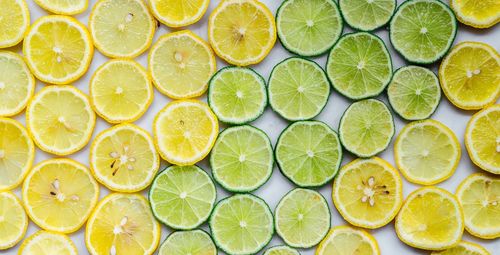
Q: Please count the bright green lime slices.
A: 15